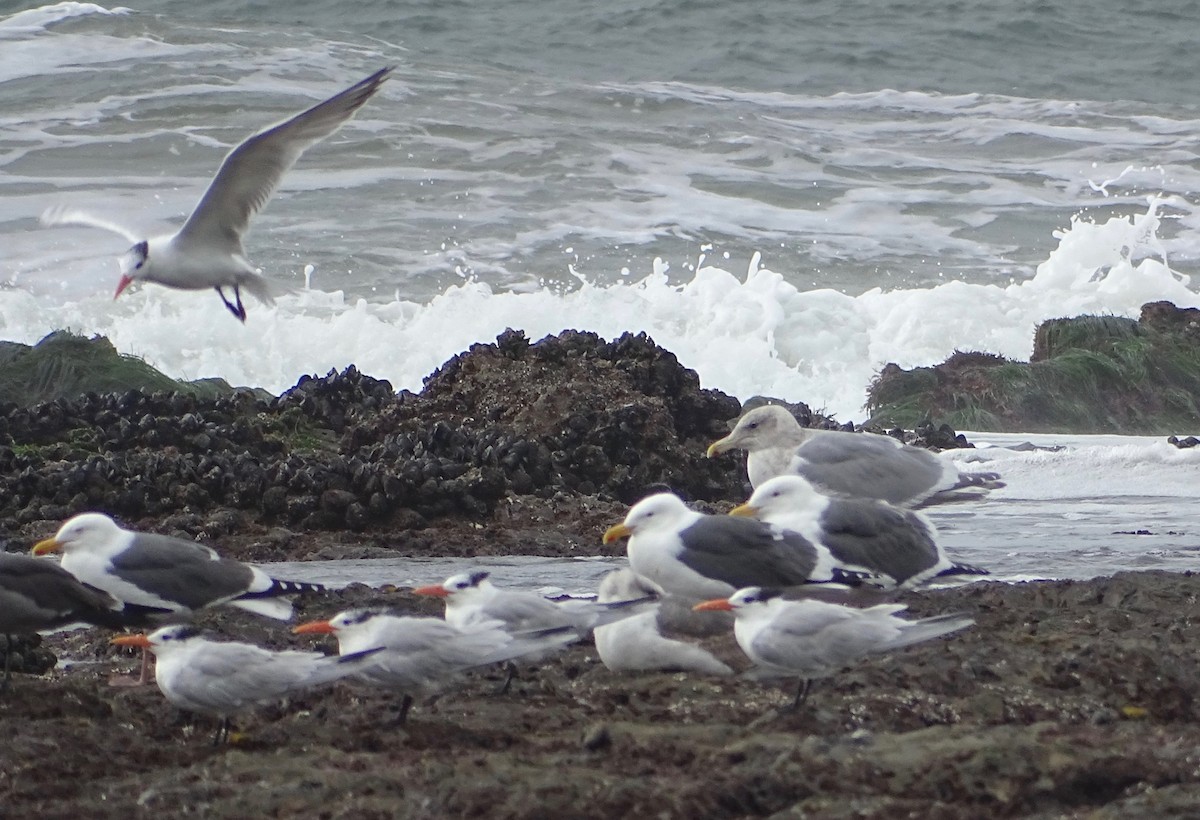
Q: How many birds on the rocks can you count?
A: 10